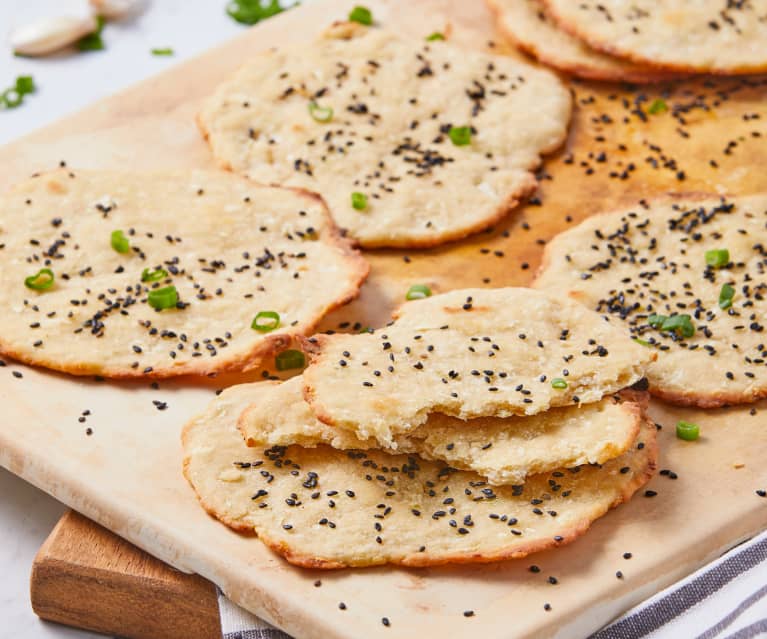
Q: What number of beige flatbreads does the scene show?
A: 8